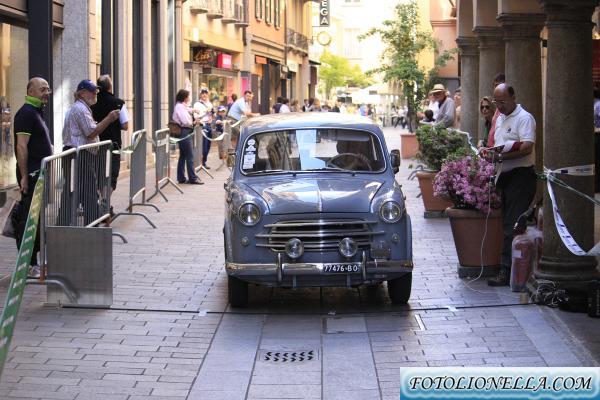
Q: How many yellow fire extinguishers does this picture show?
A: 0